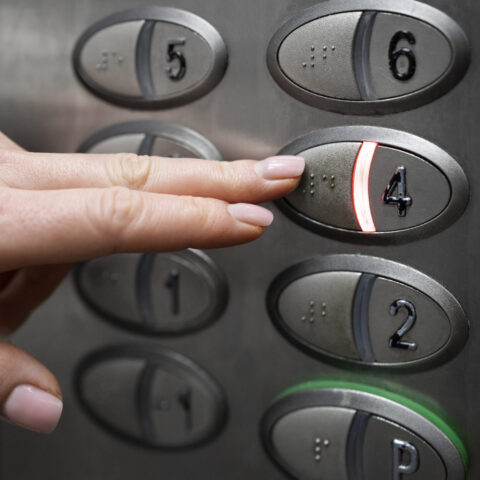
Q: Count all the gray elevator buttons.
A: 8